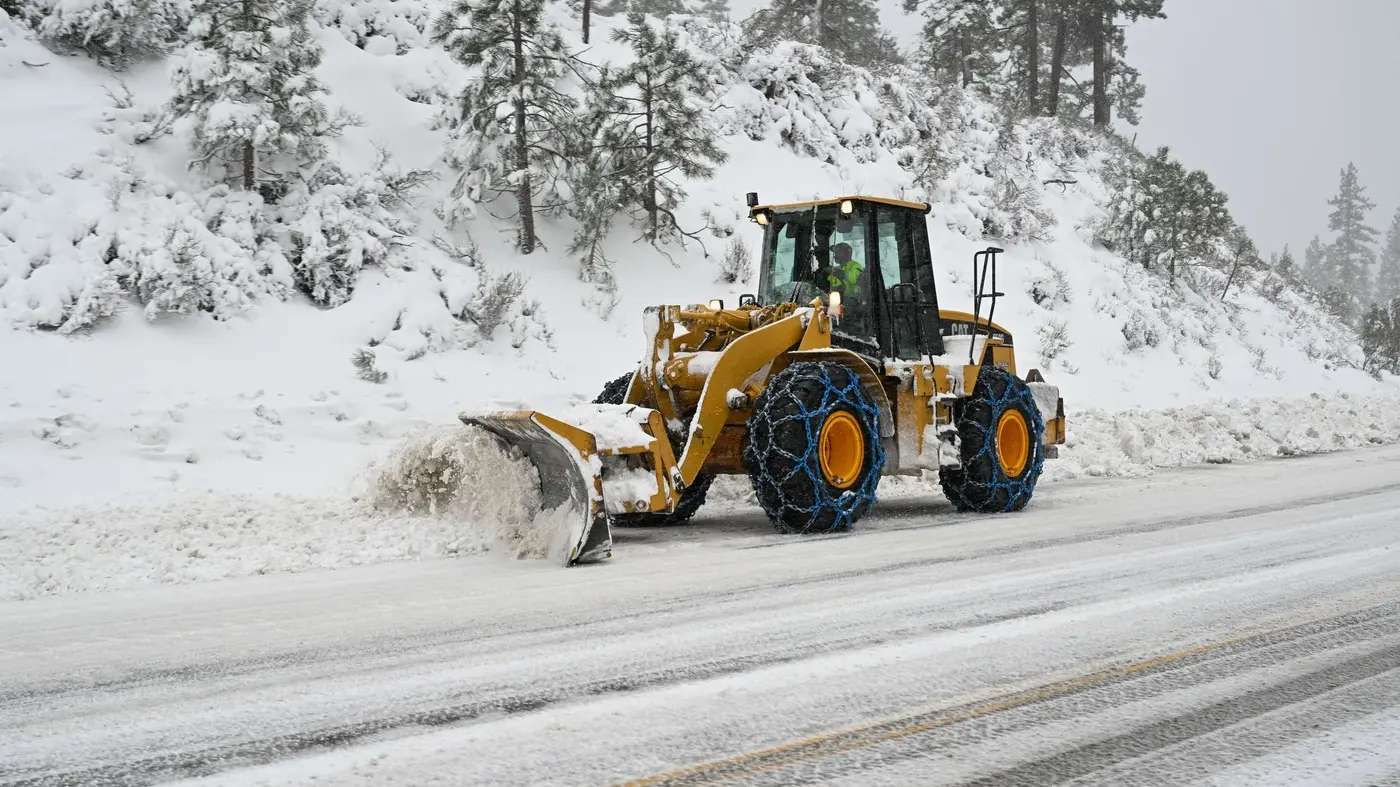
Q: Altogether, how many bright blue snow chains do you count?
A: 2